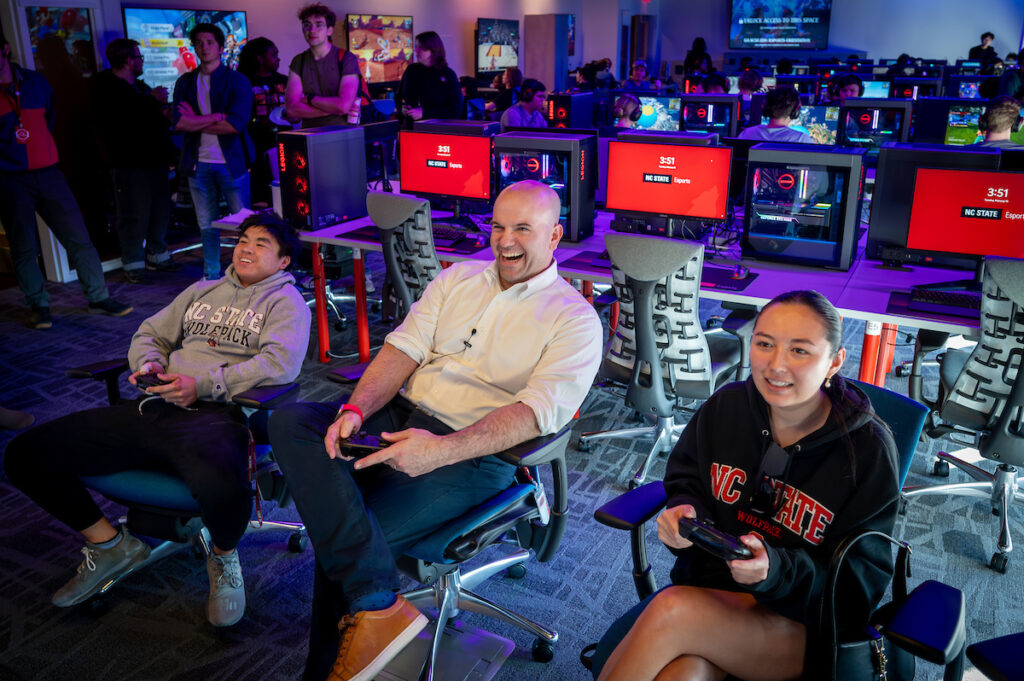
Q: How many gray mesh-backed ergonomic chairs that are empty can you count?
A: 3